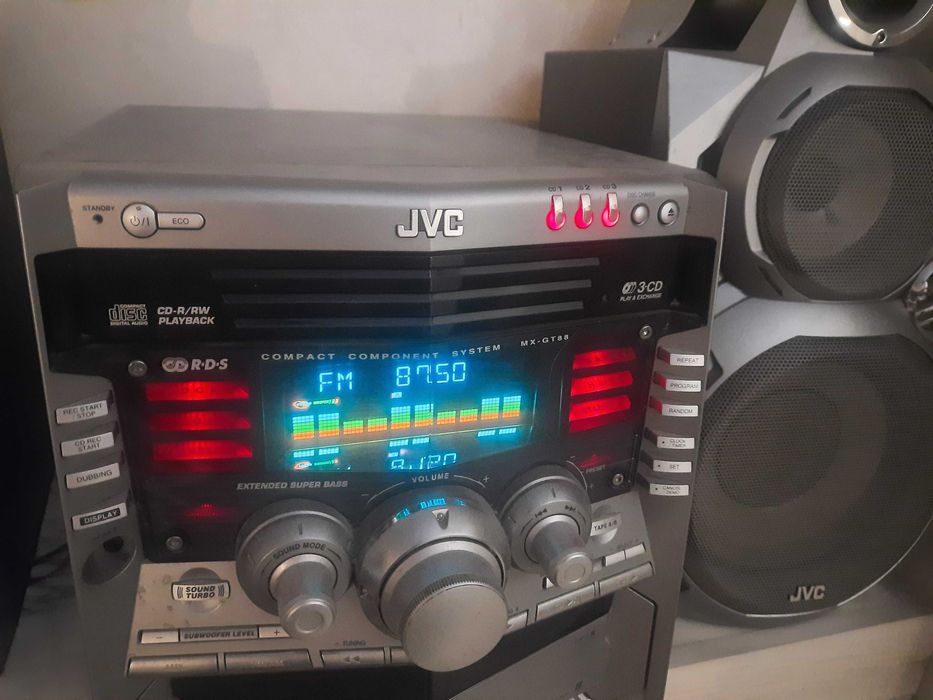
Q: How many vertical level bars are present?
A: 10